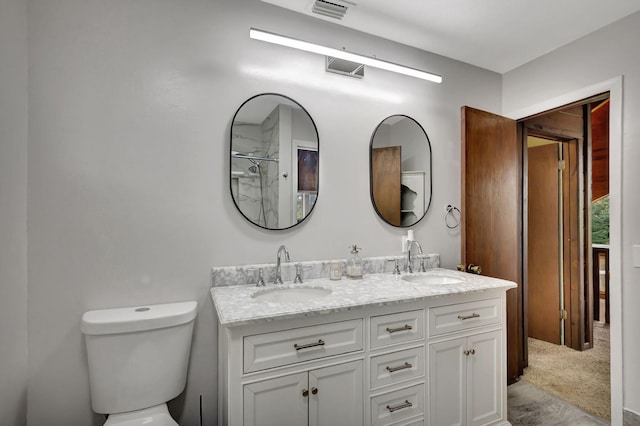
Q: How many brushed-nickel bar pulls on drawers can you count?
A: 5